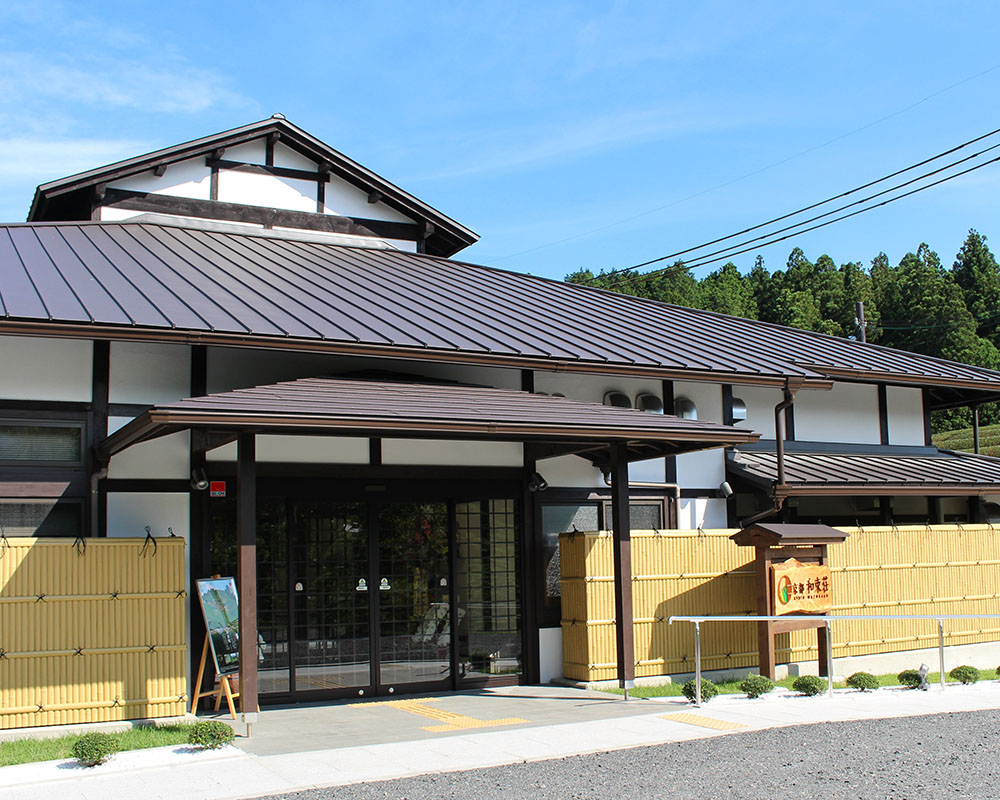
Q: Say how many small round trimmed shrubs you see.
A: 8